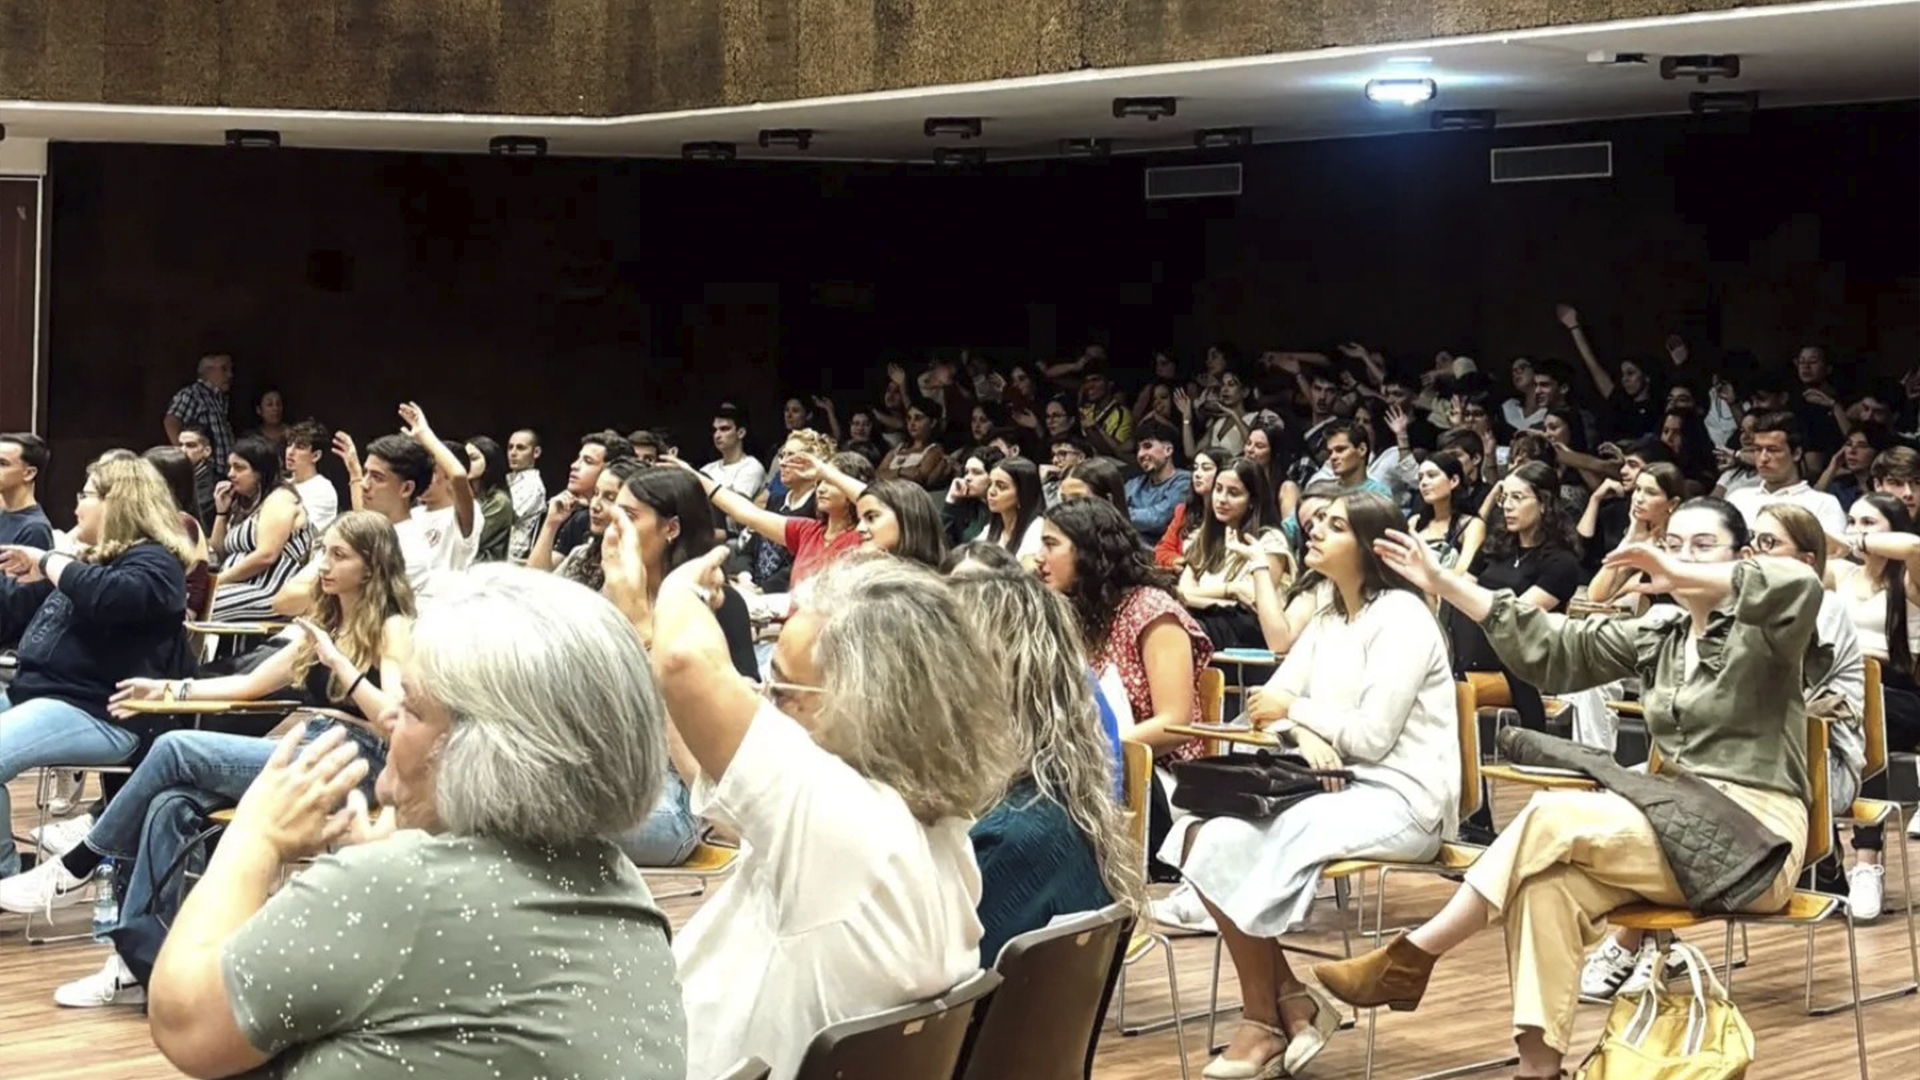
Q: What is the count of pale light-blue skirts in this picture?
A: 1